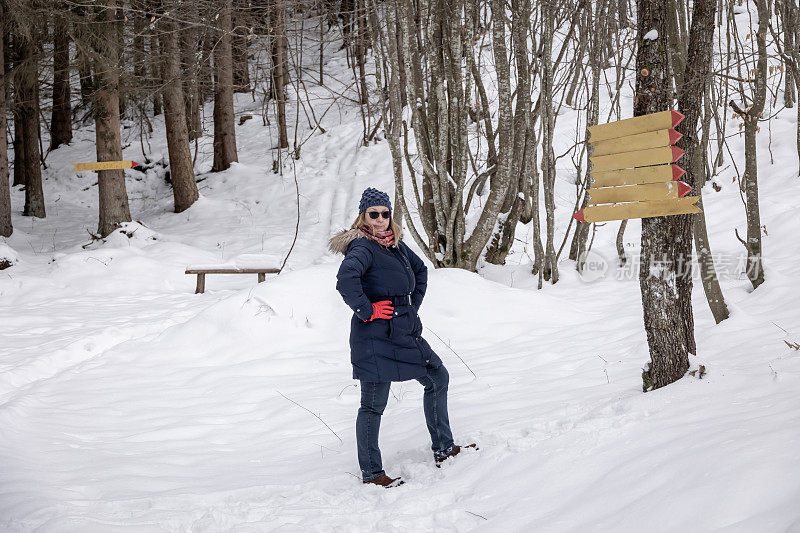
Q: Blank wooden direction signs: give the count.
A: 7